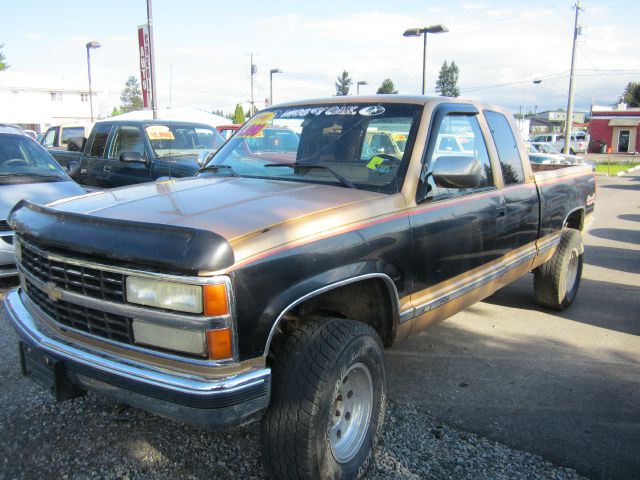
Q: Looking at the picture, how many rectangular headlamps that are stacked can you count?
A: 2